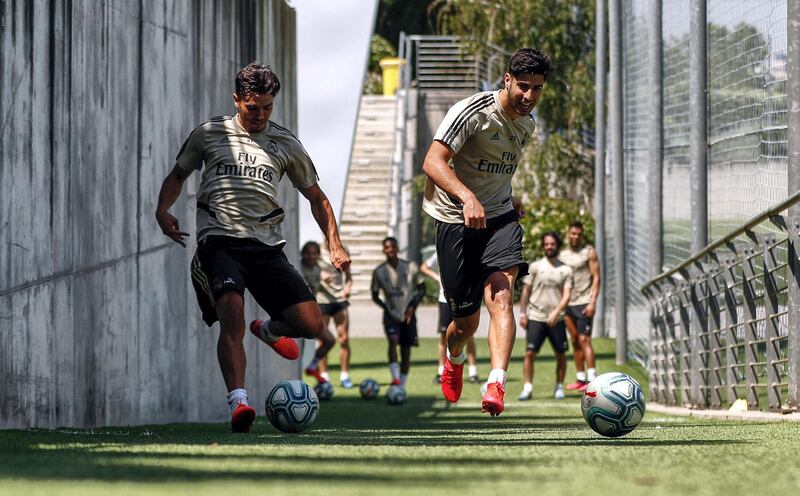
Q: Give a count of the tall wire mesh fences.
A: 1